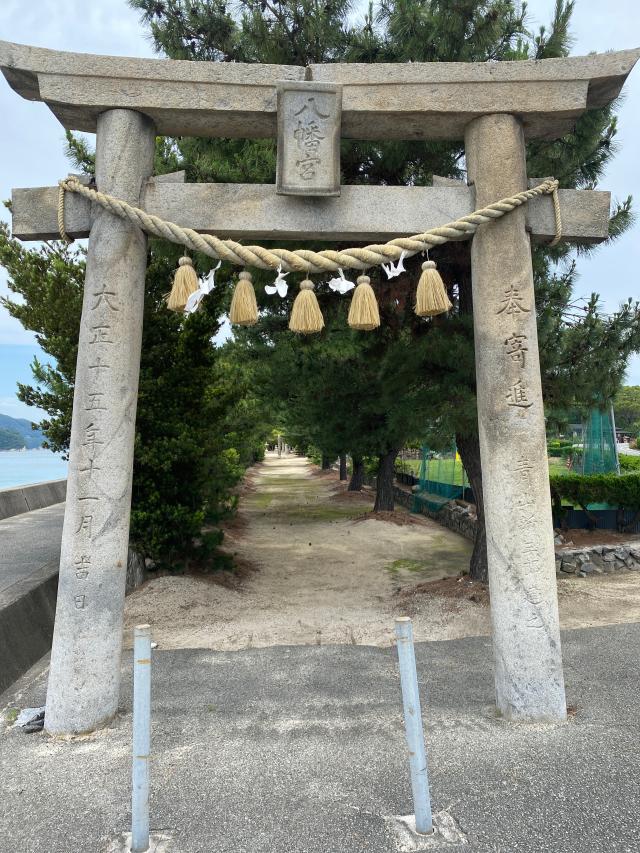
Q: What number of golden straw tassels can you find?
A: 5